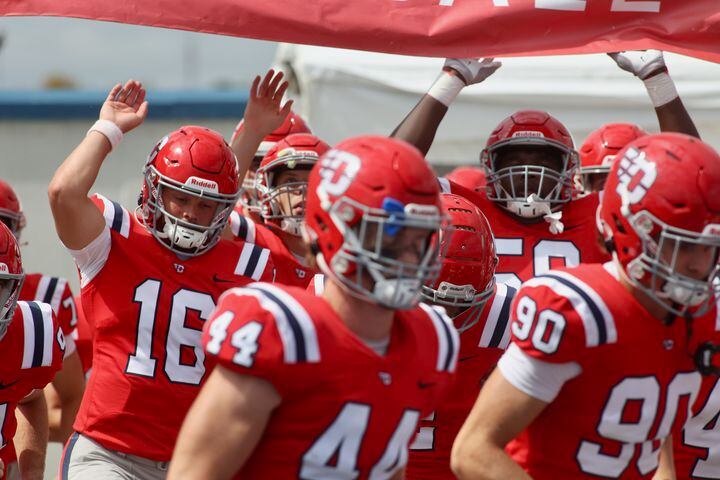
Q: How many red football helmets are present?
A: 11